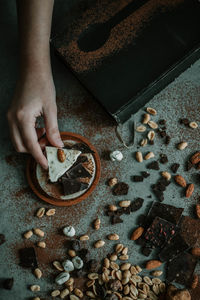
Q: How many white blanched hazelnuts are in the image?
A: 5